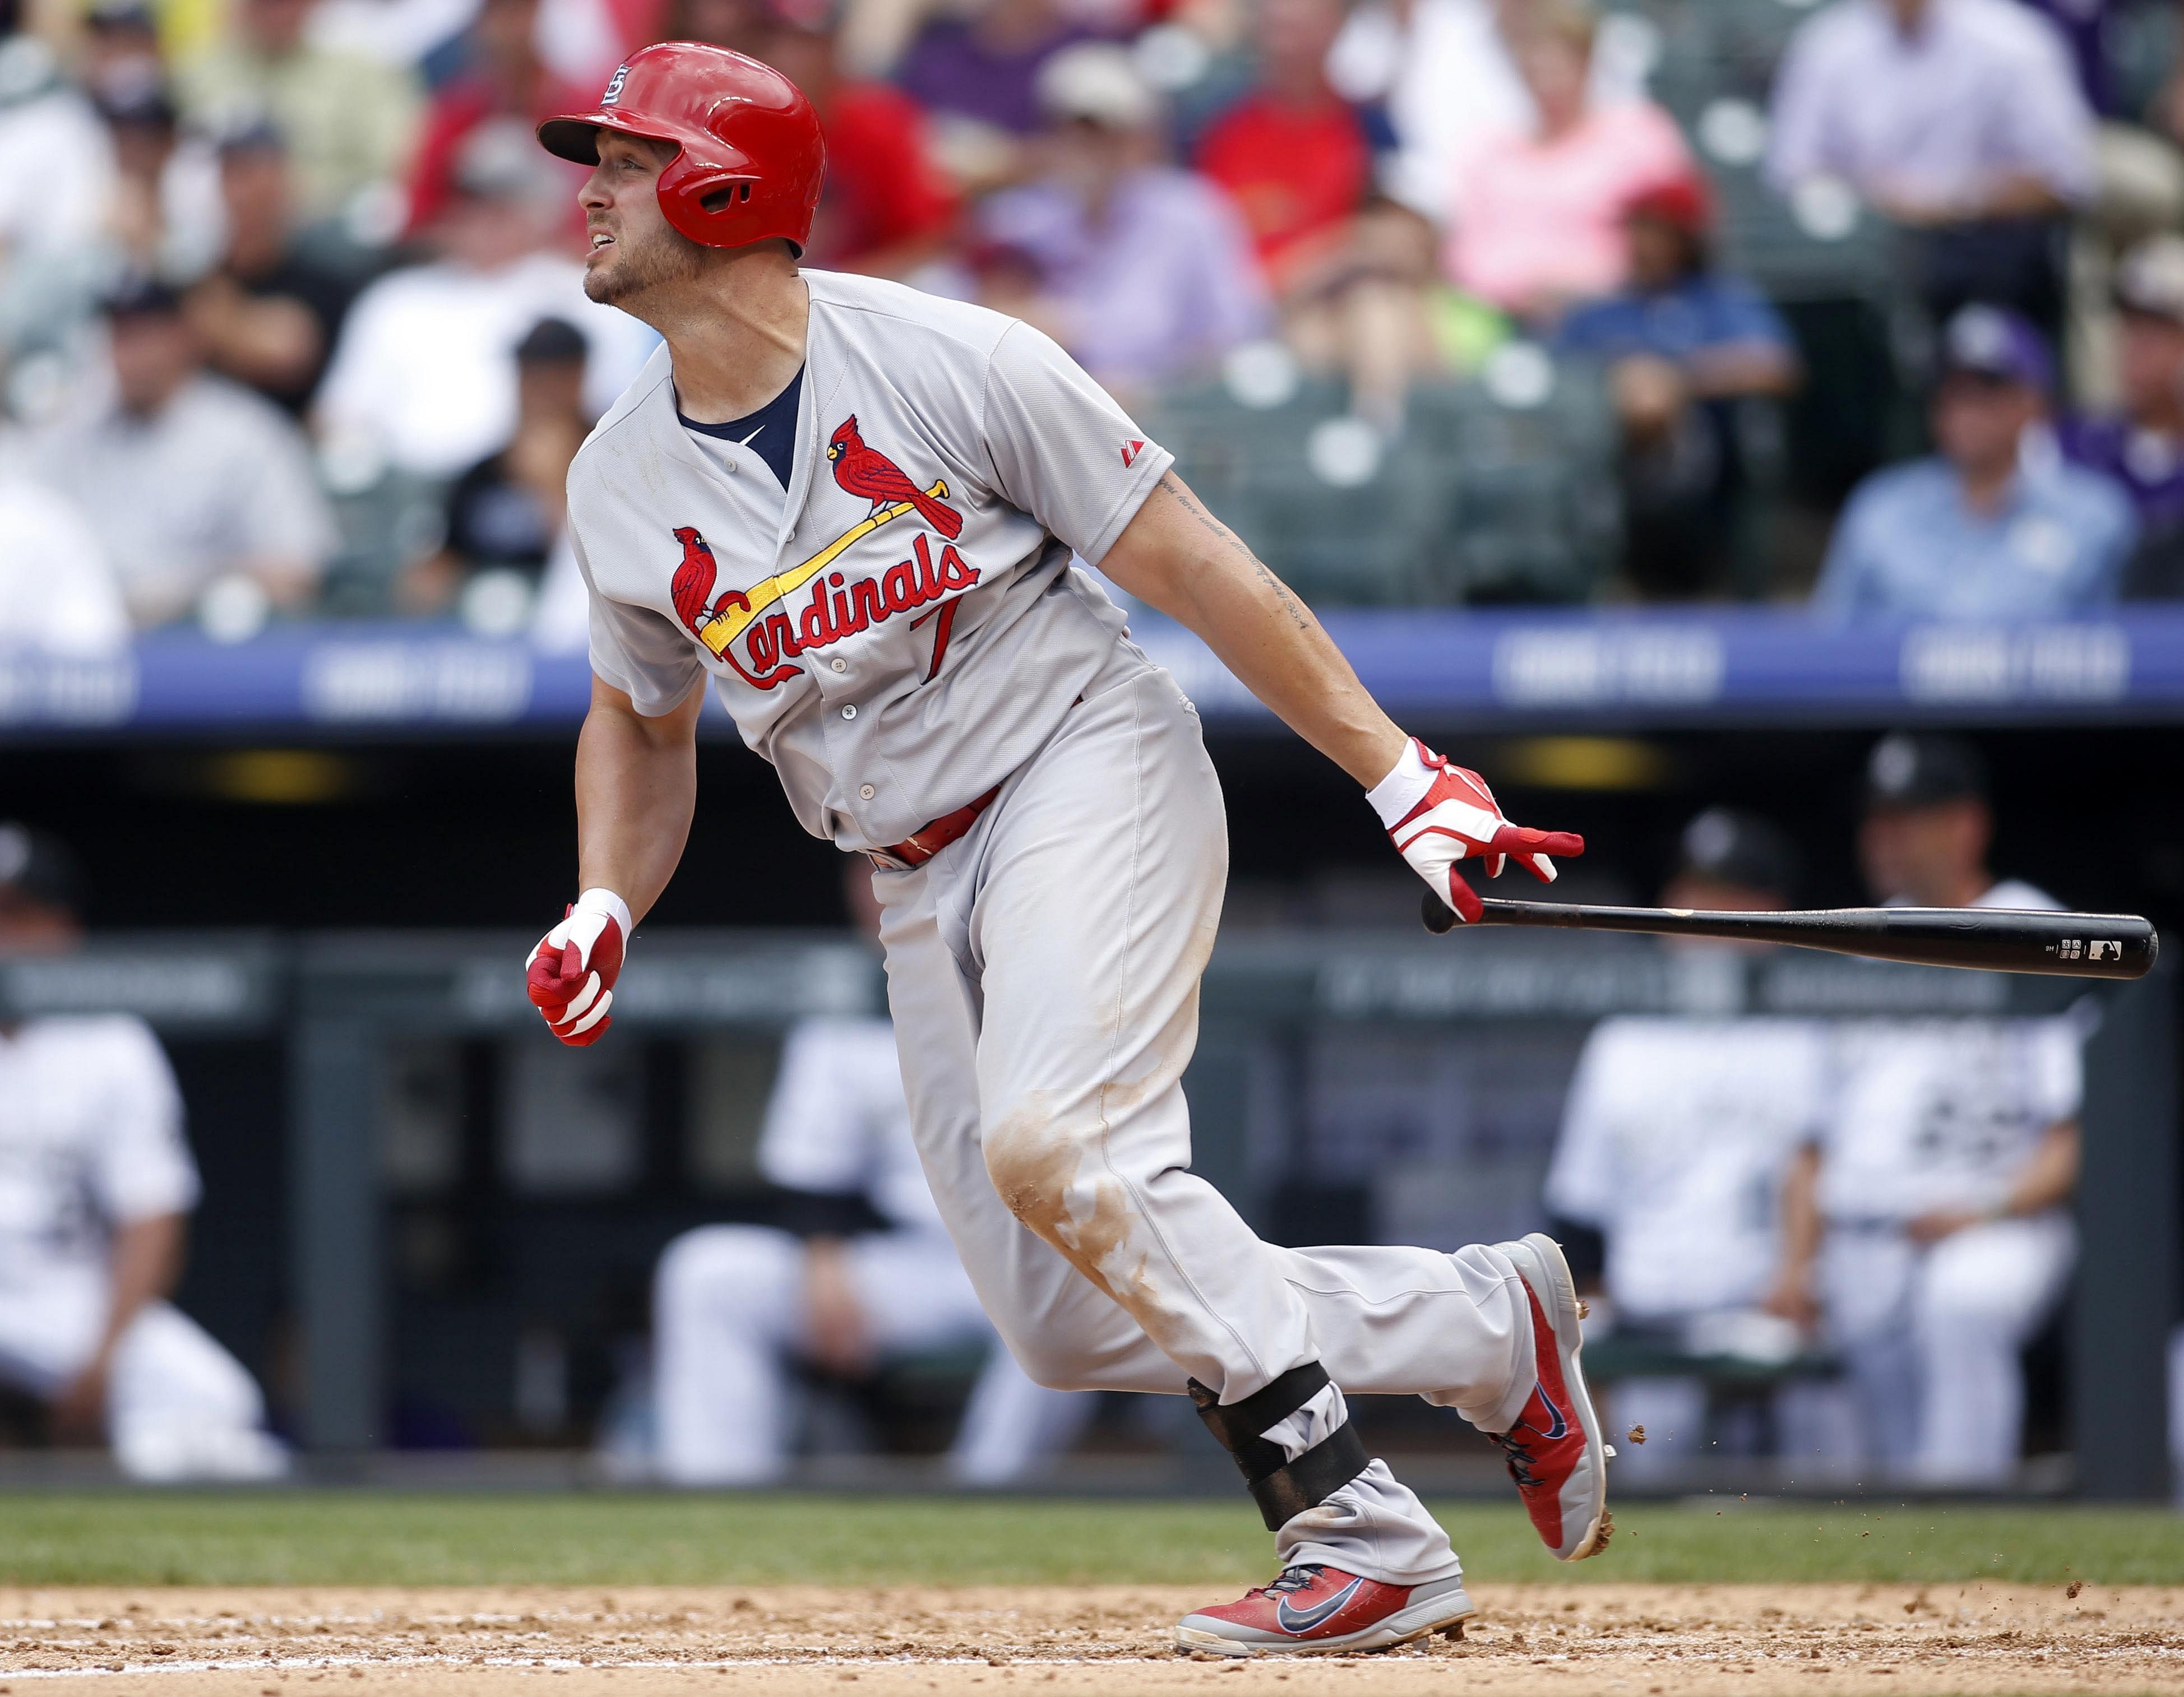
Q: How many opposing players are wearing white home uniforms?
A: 4